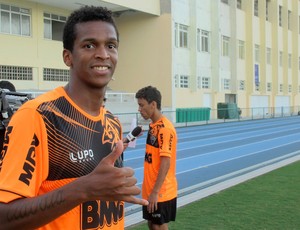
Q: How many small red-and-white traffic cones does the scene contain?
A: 0